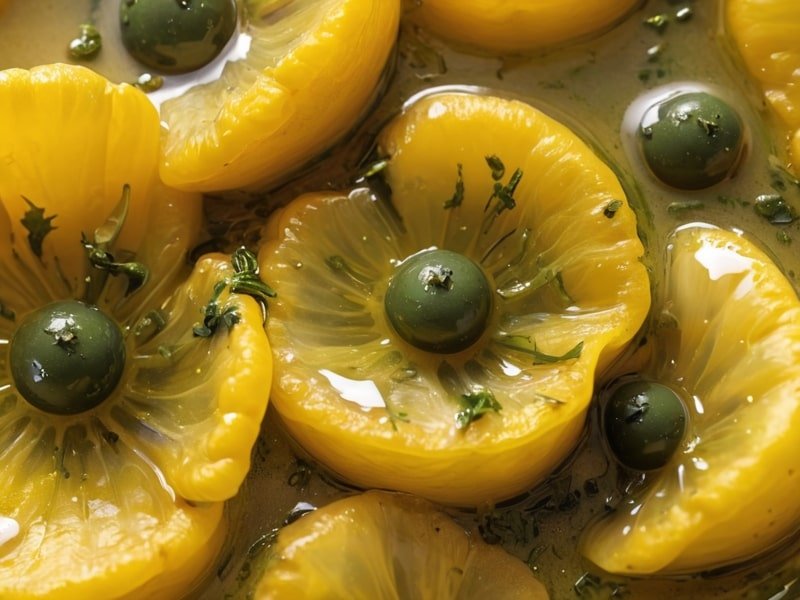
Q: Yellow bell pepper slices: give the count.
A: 7